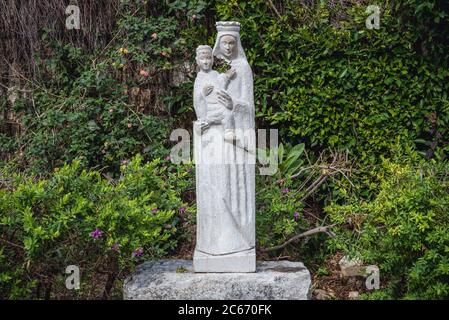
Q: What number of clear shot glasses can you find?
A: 0